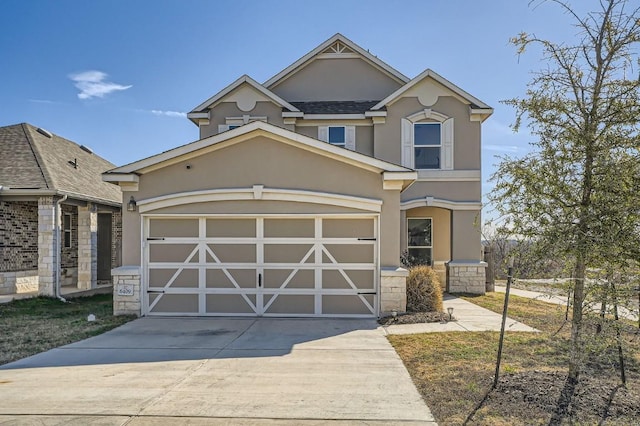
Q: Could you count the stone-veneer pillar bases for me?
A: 3